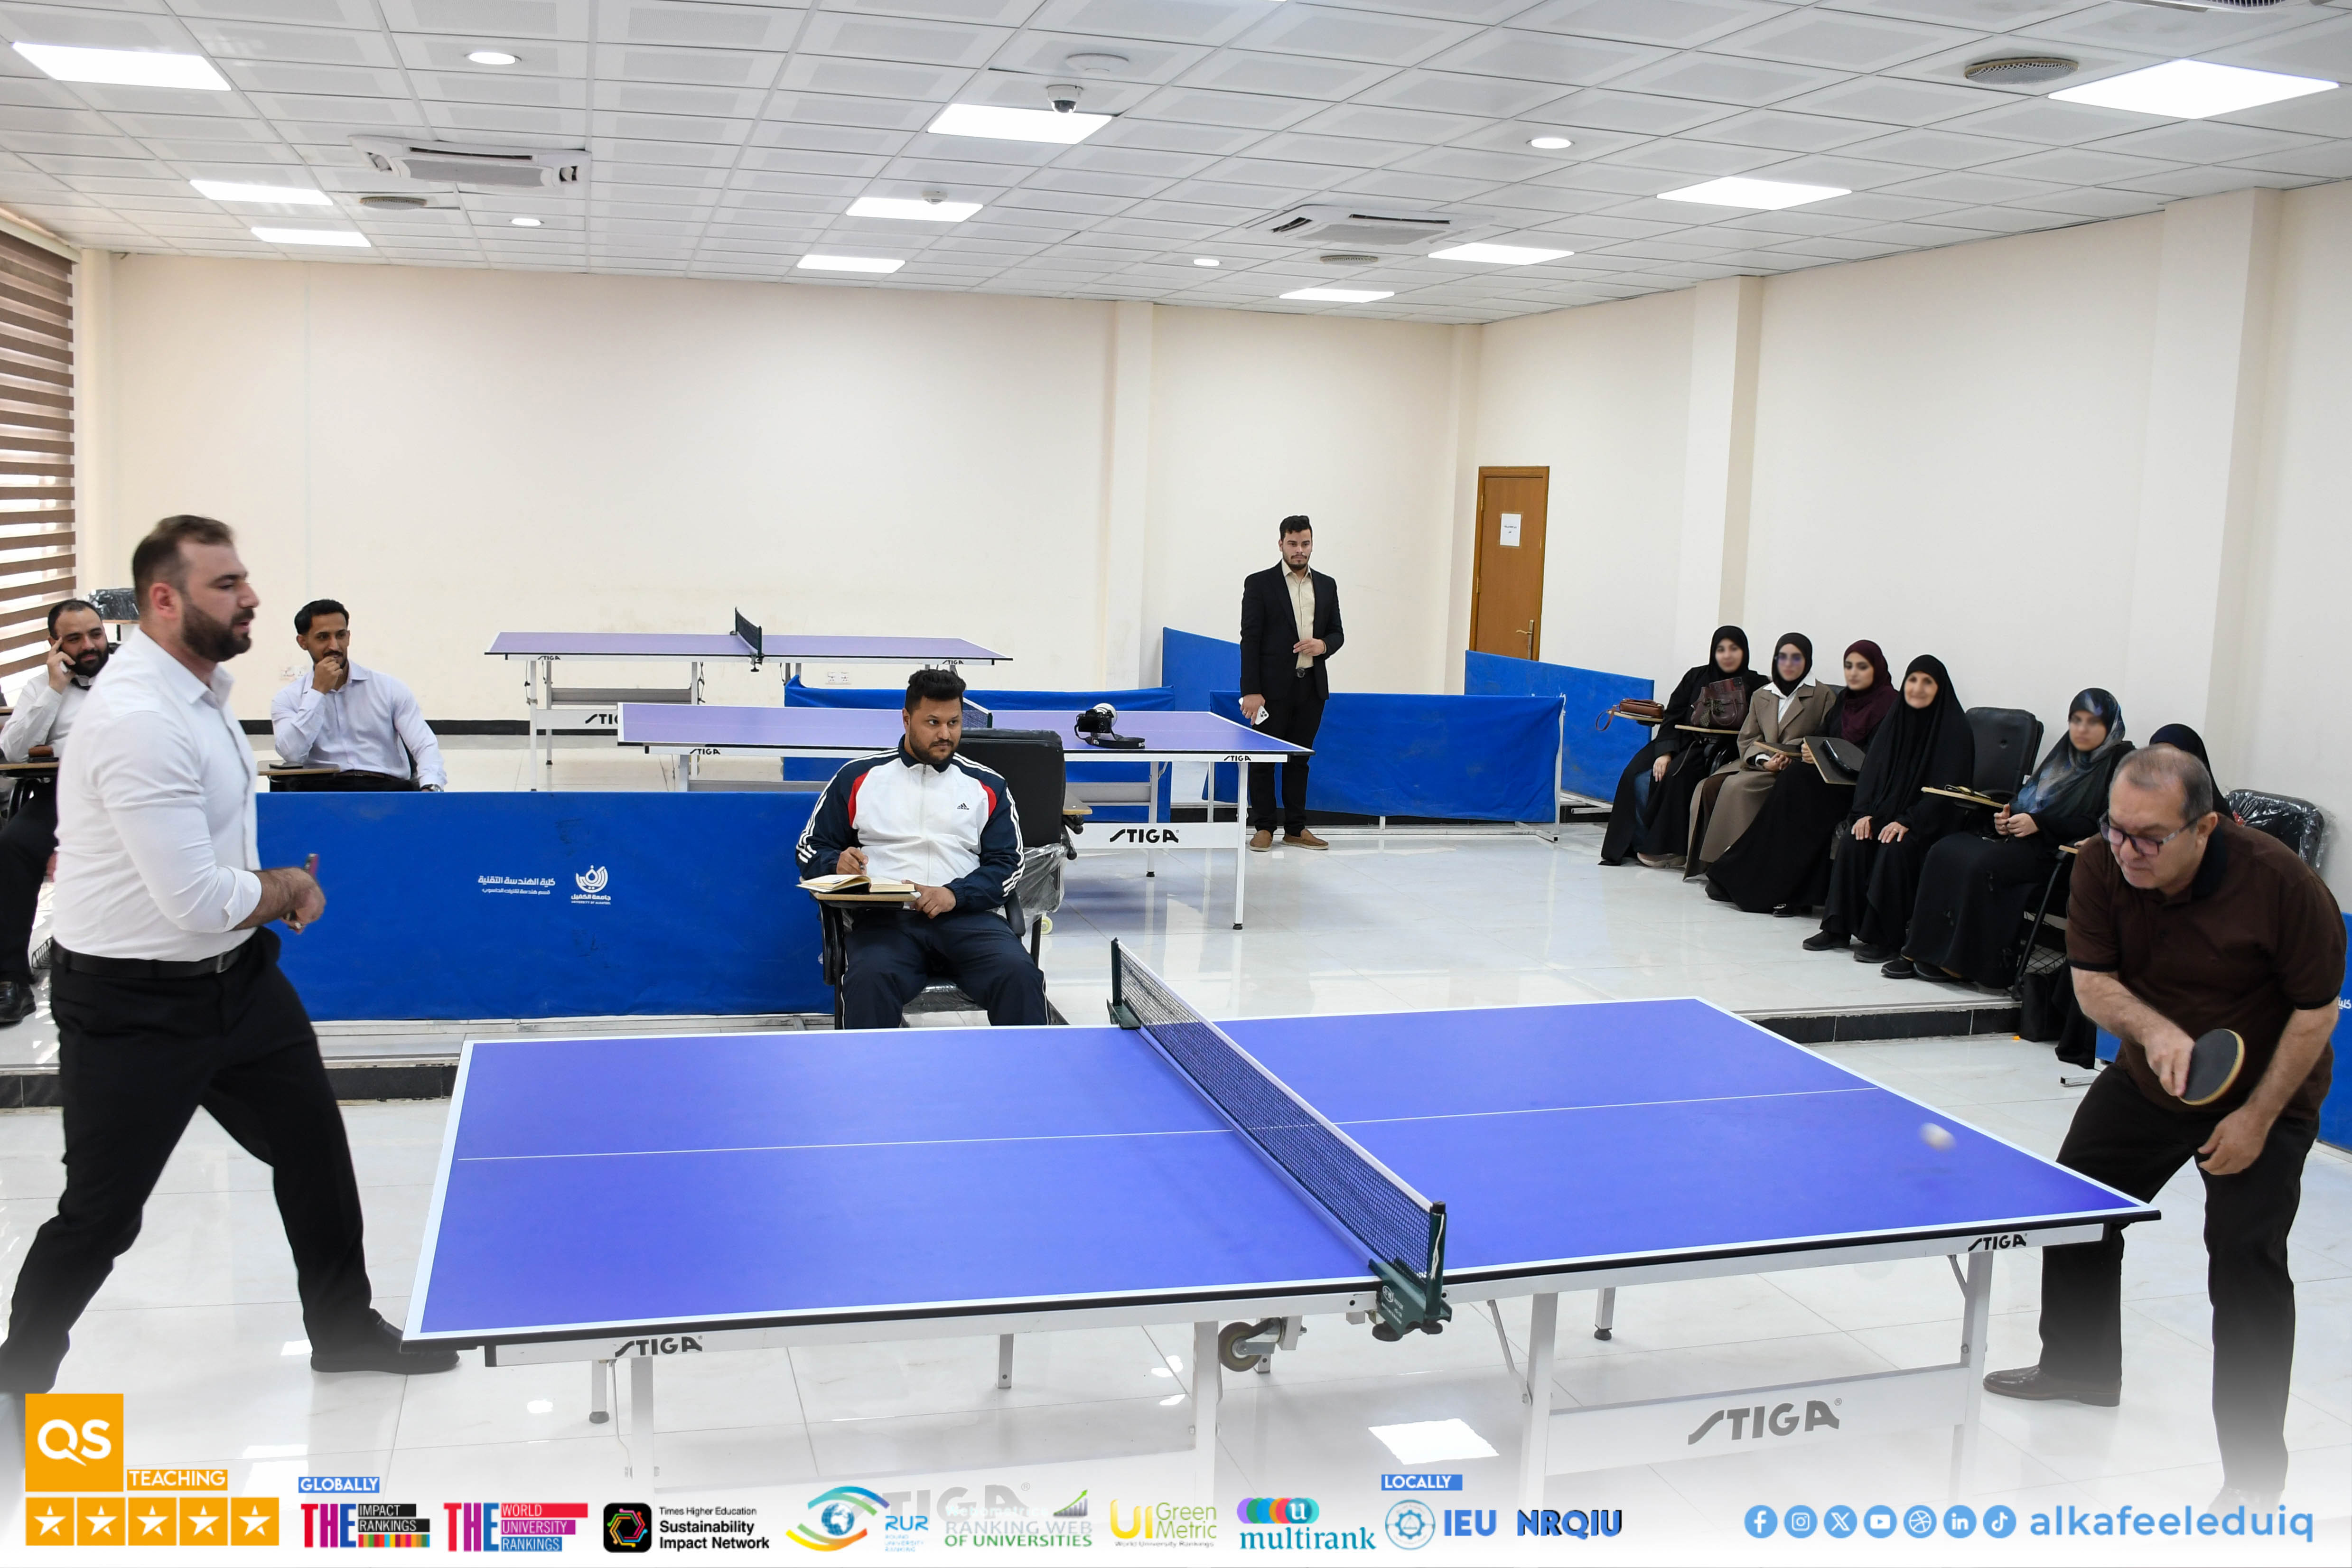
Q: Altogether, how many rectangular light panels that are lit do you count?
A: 10